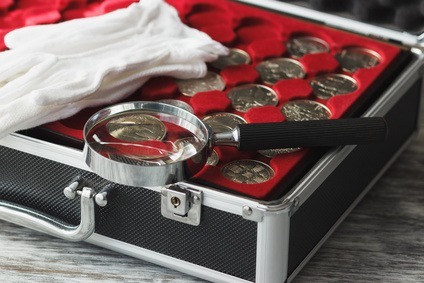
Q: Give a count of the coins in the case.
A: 14